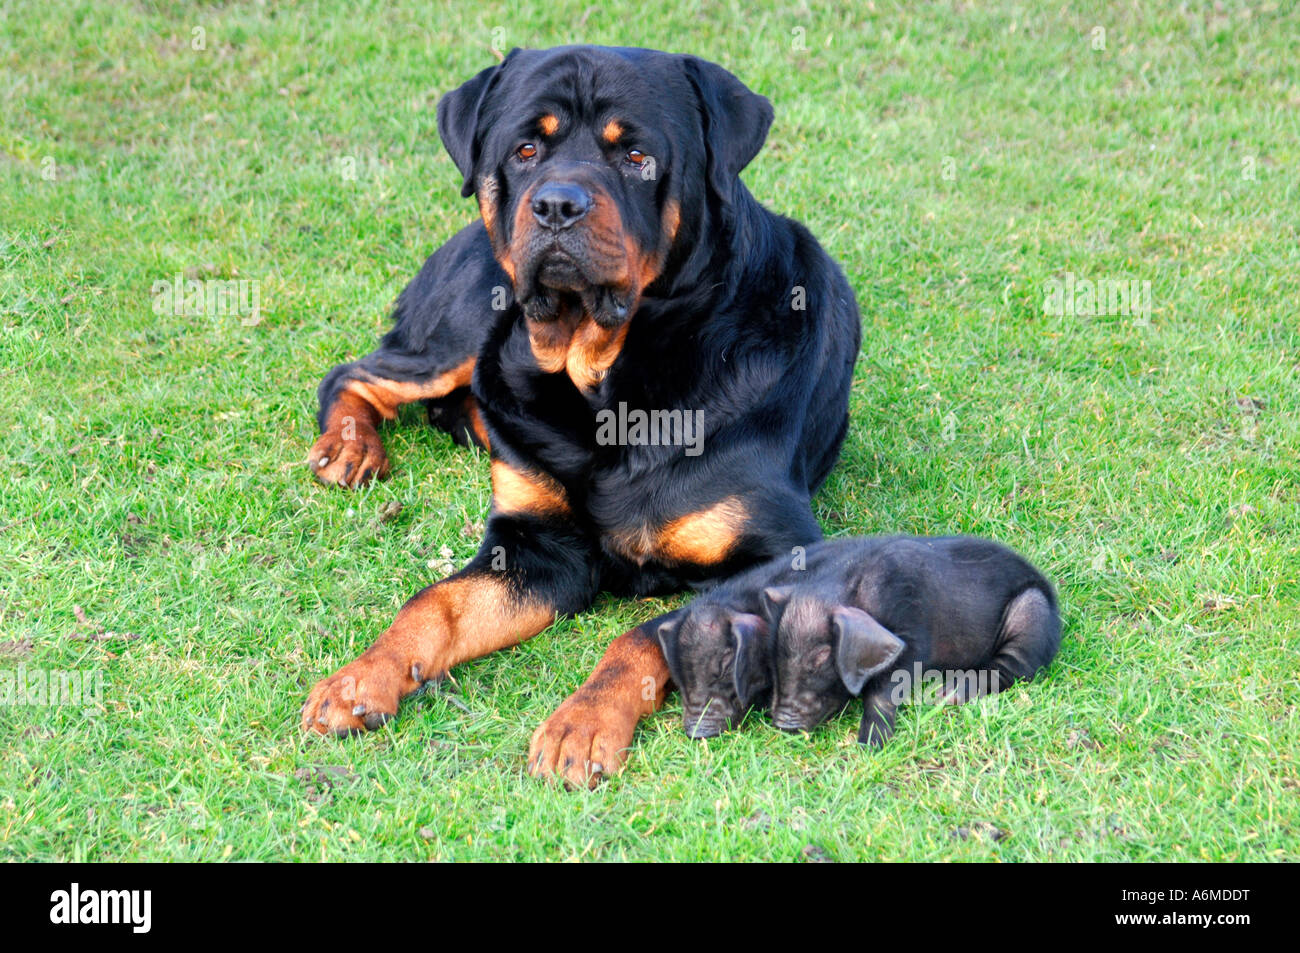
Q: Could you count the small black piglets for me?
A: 2